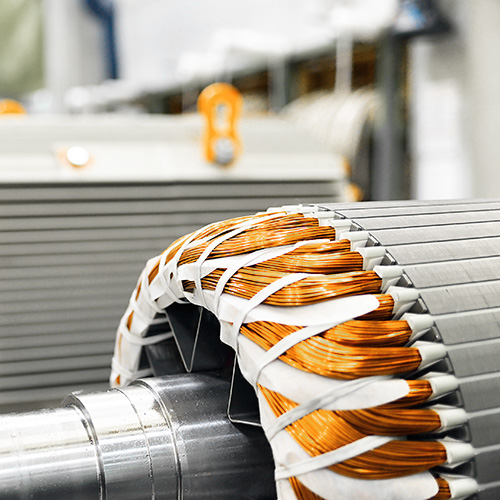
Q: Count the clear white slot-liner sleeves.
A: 13